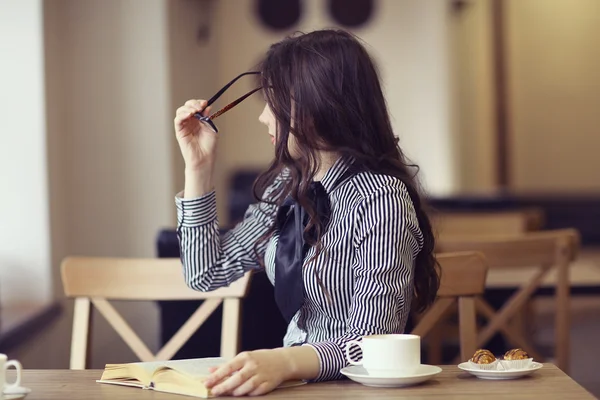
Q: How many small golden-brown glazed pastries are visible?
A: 2